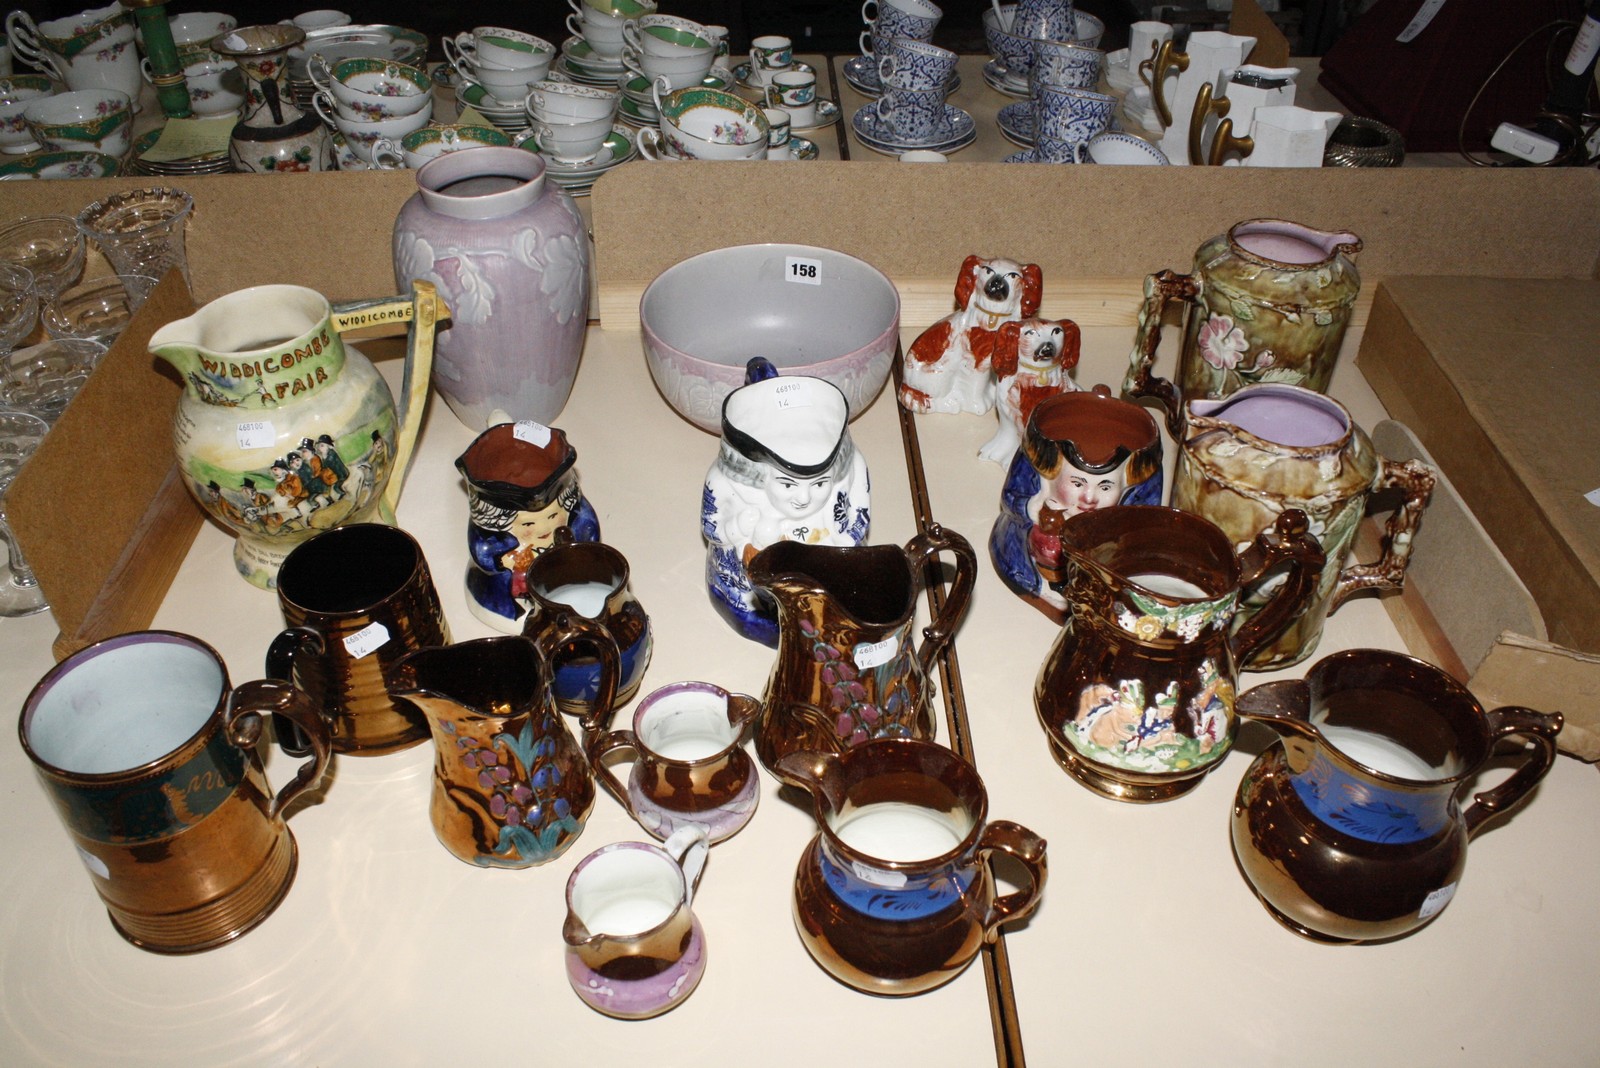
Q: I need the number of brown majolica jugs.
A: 2